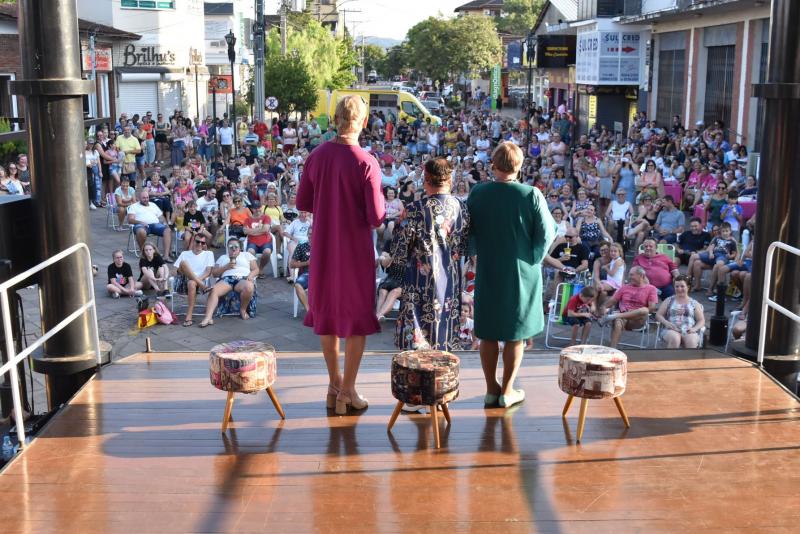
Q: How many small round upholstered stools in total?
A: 3